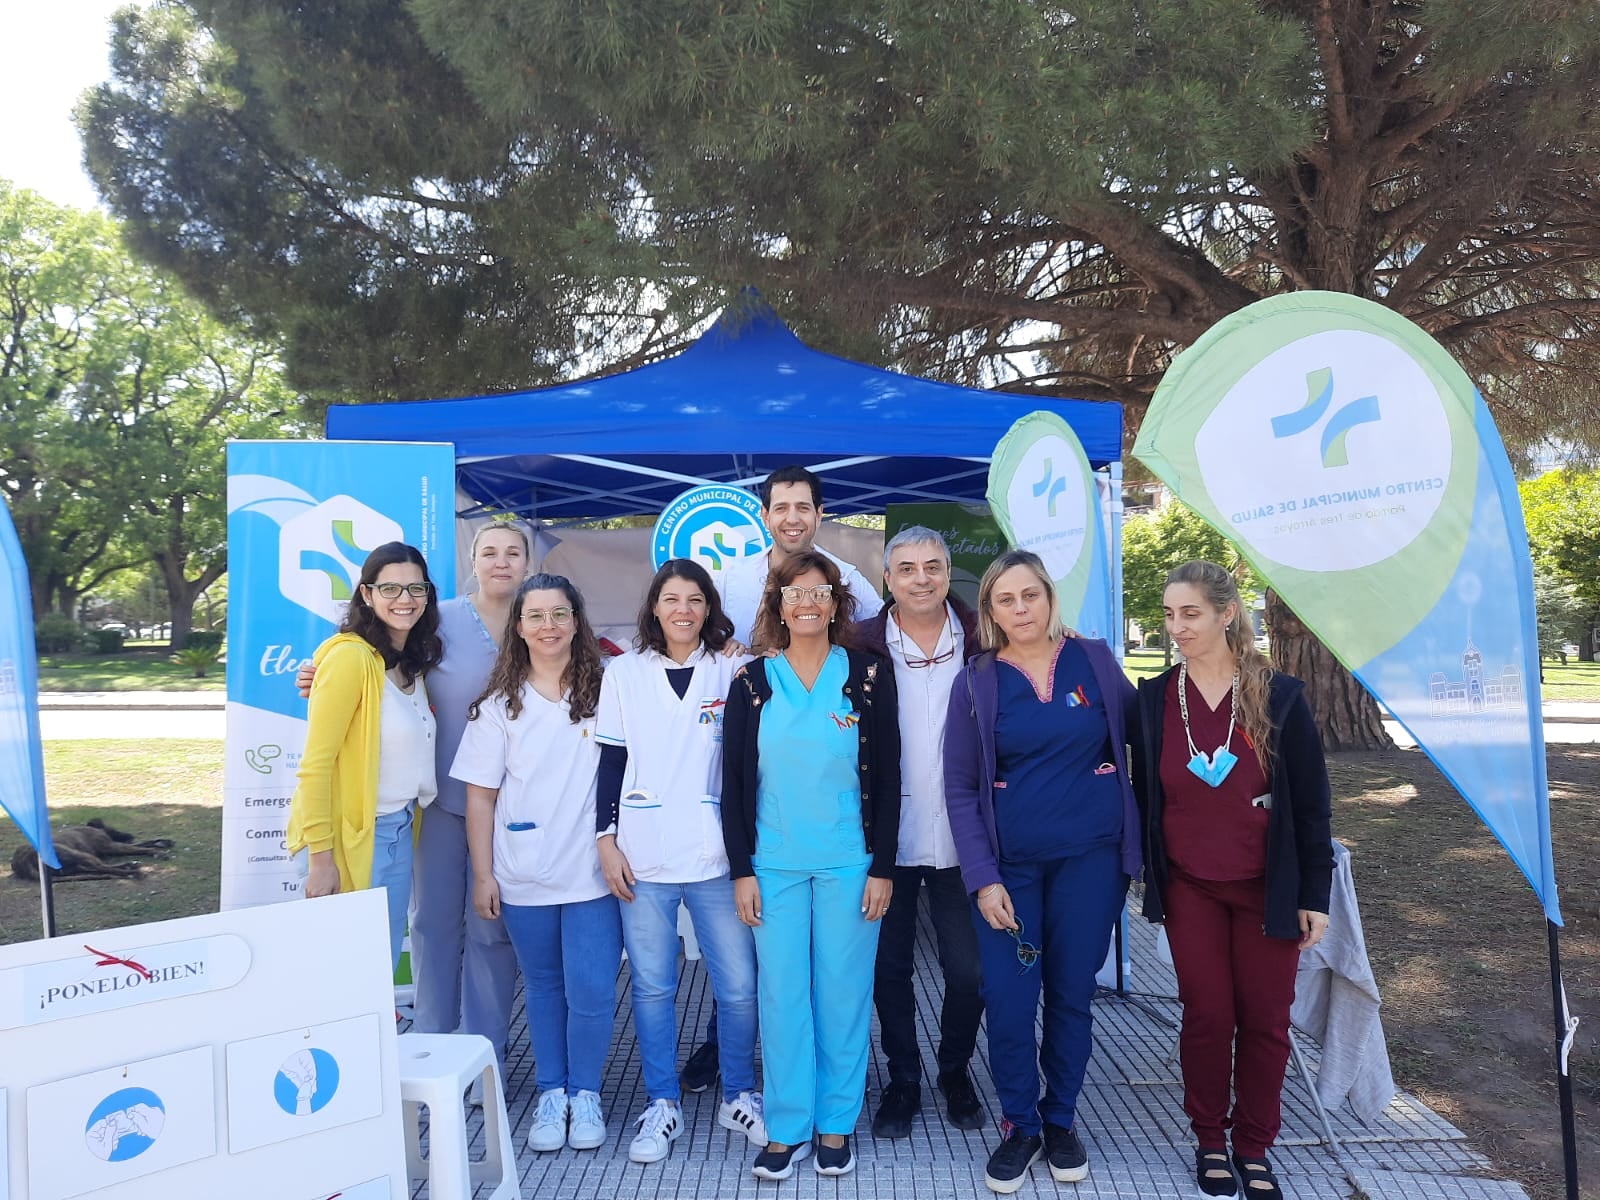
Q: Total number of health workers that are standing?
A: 9